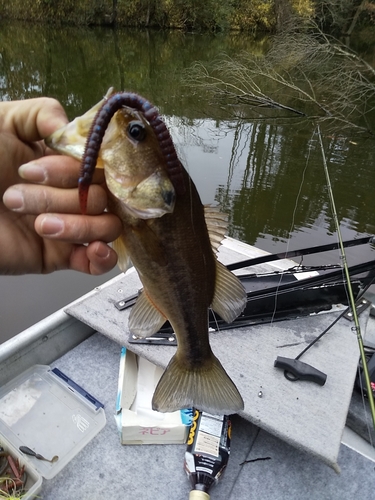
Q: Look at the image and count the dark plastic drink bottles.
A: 1